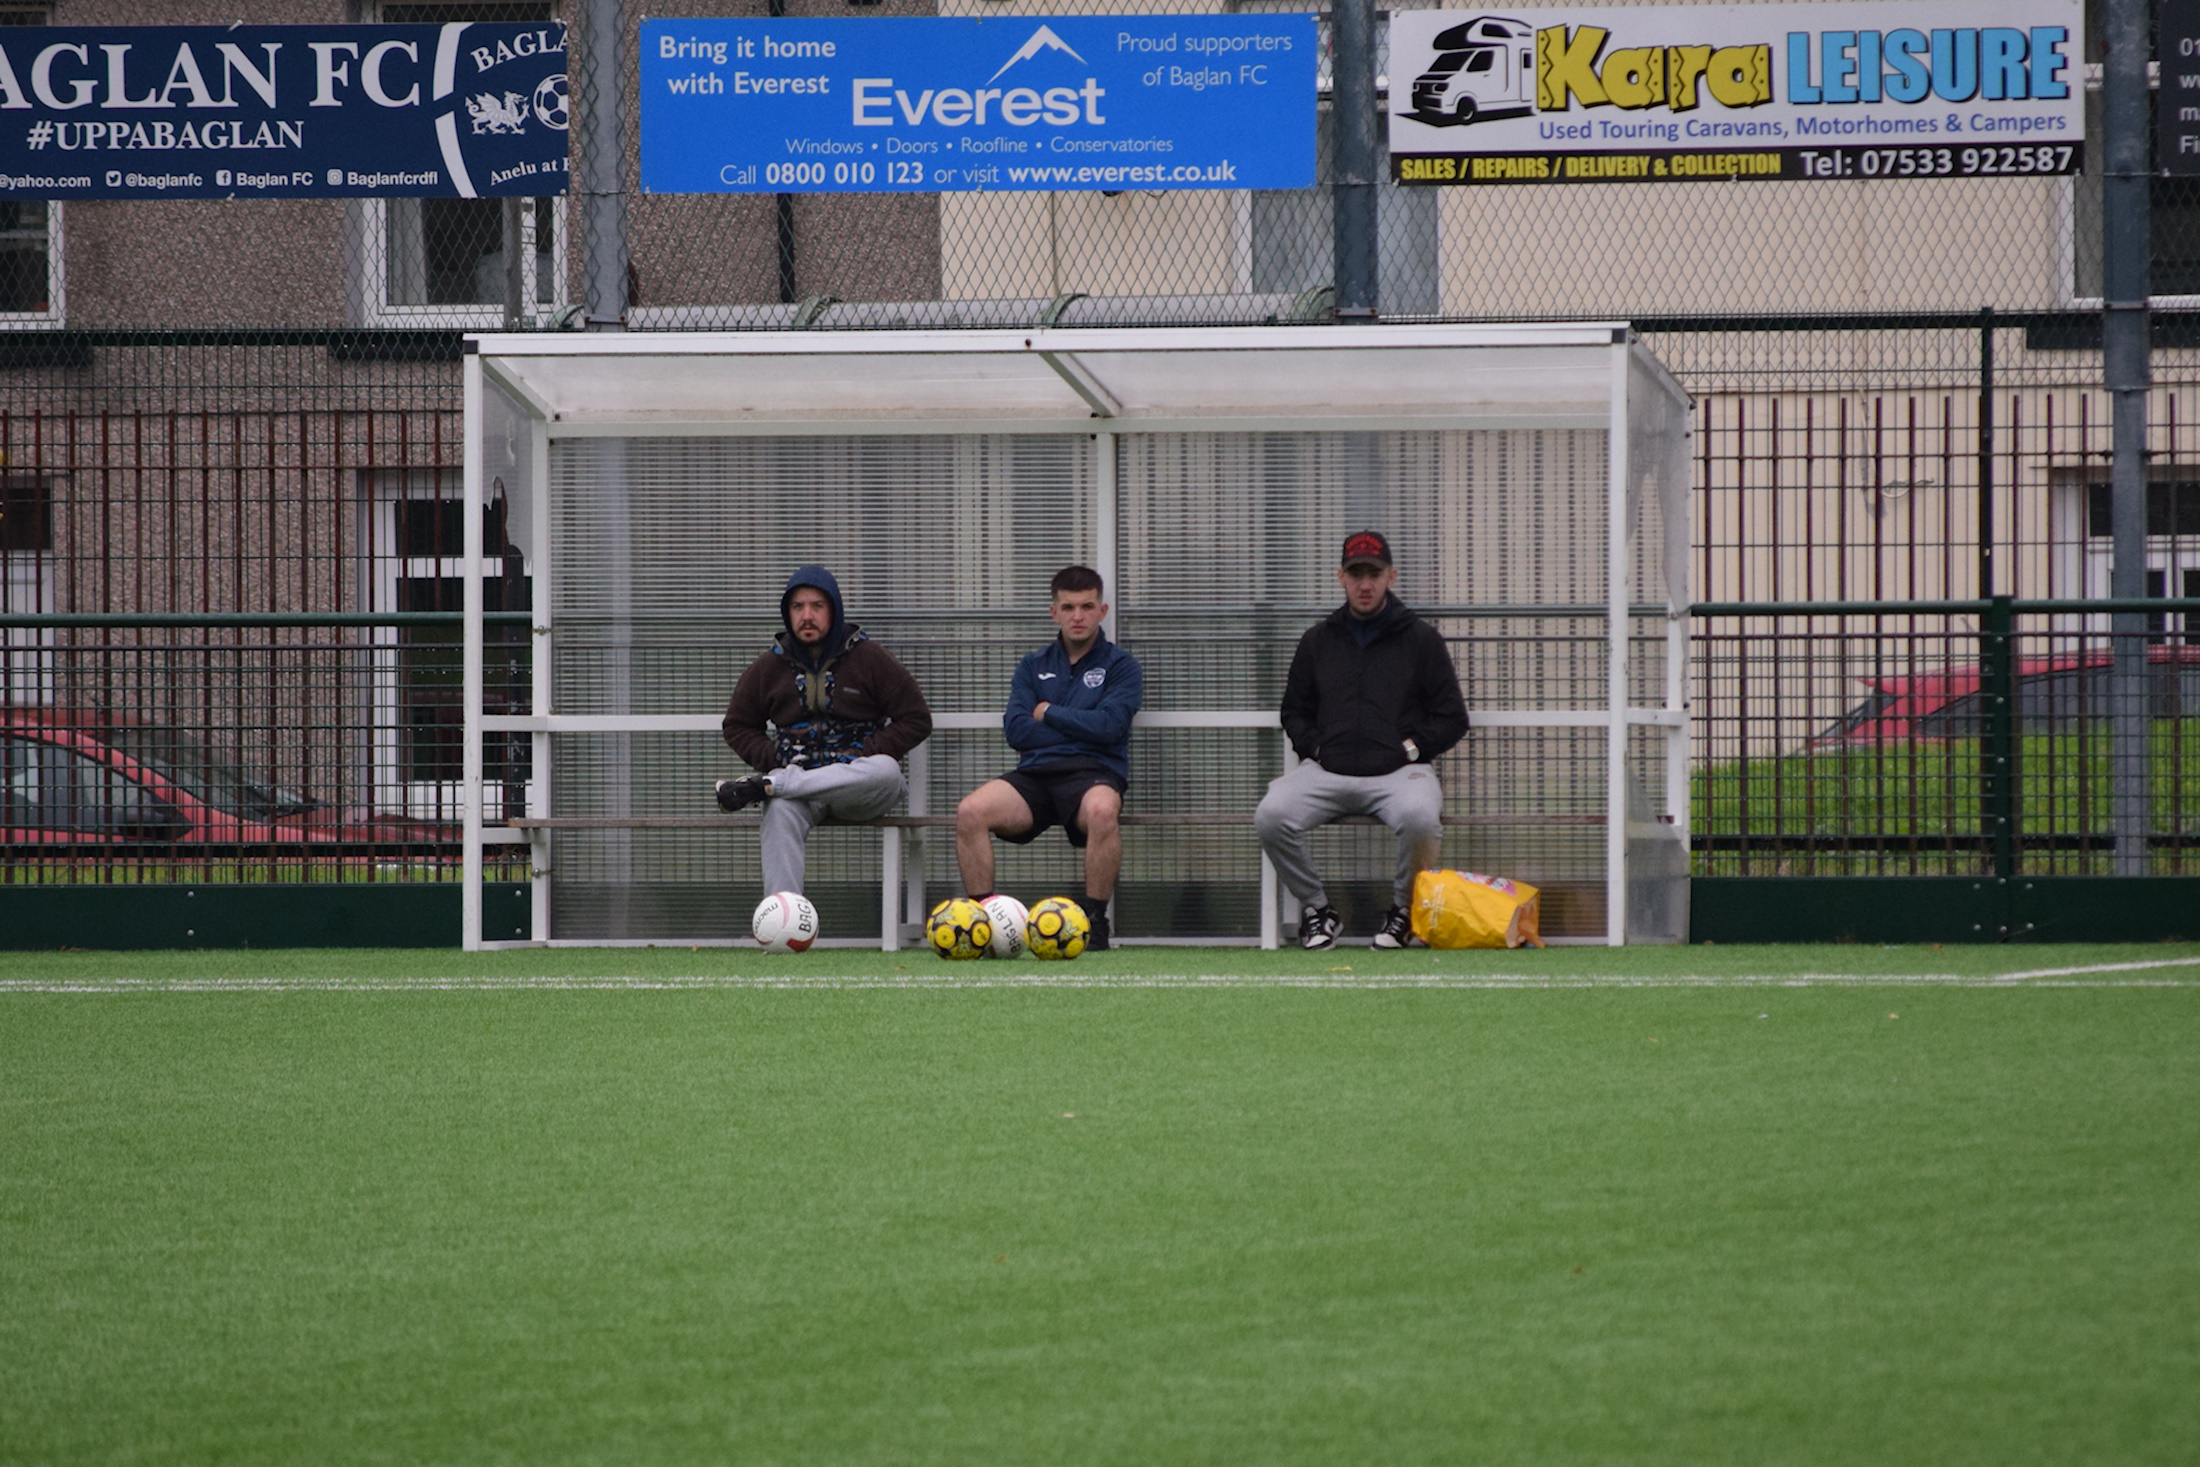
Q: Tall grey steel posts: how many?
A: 3